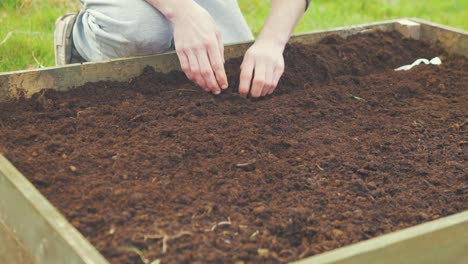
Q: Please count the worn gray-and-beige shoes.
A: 1